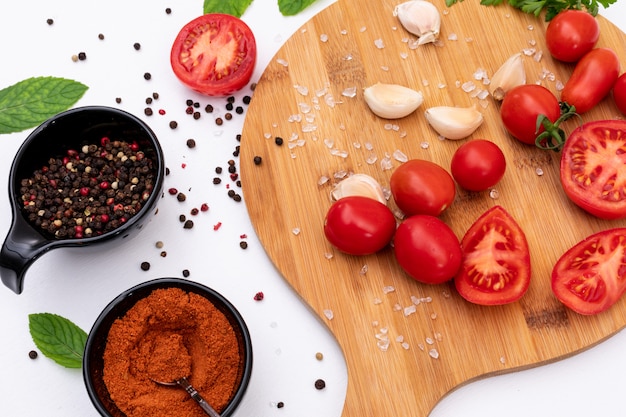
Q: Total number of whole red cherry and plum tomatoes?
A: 8